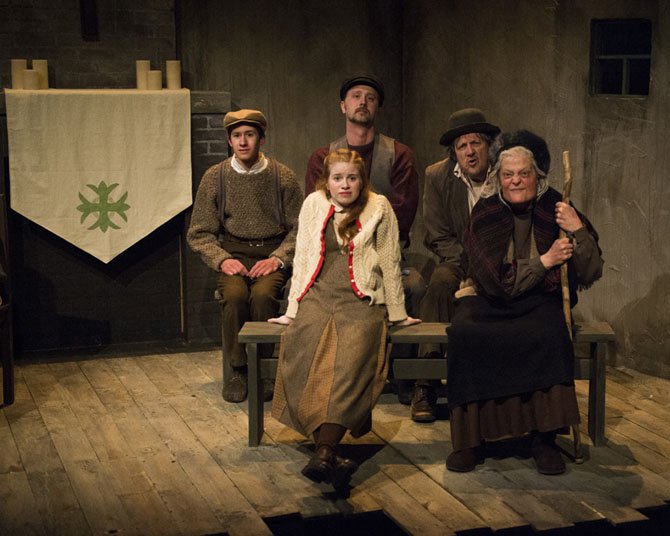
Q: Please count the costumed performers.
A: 5